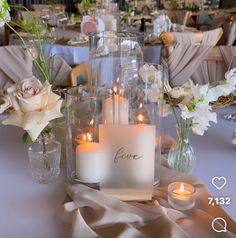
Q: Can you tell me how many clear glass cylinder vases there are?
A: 3